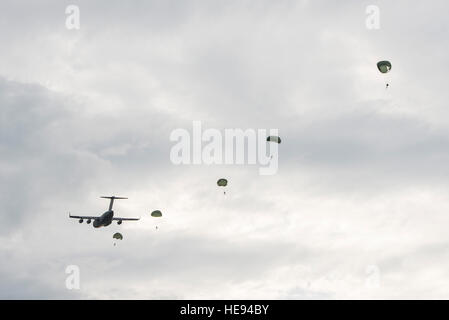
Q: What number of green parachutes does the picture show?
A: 5